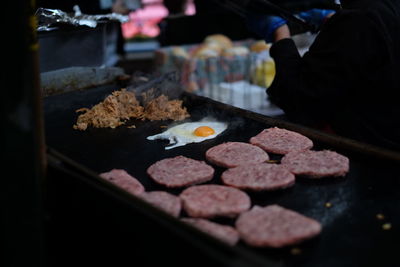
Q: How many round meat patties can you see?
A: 10